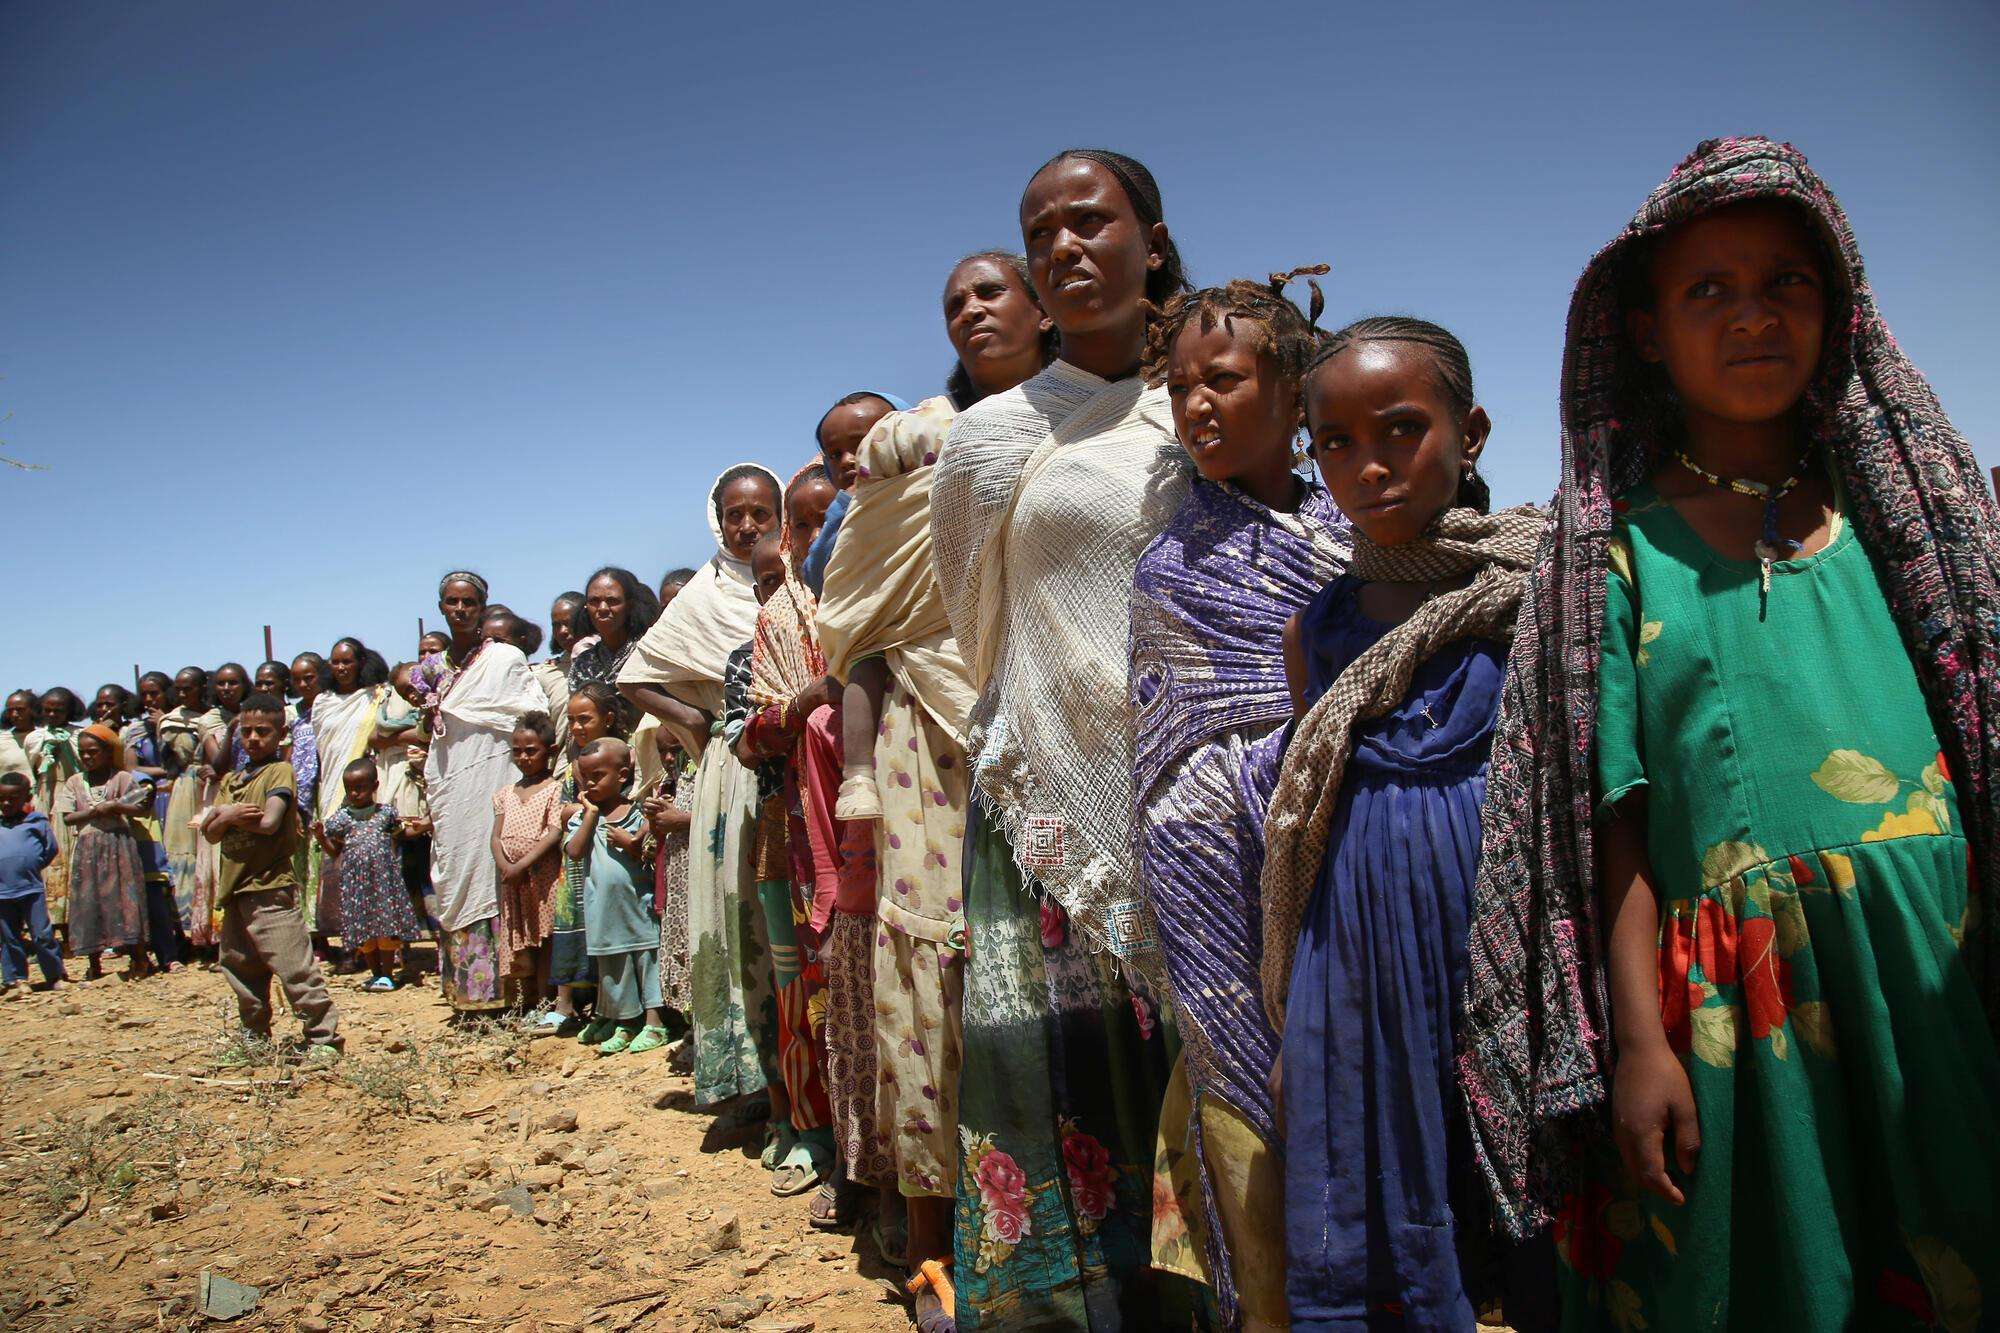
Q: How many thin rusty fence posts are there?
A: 3